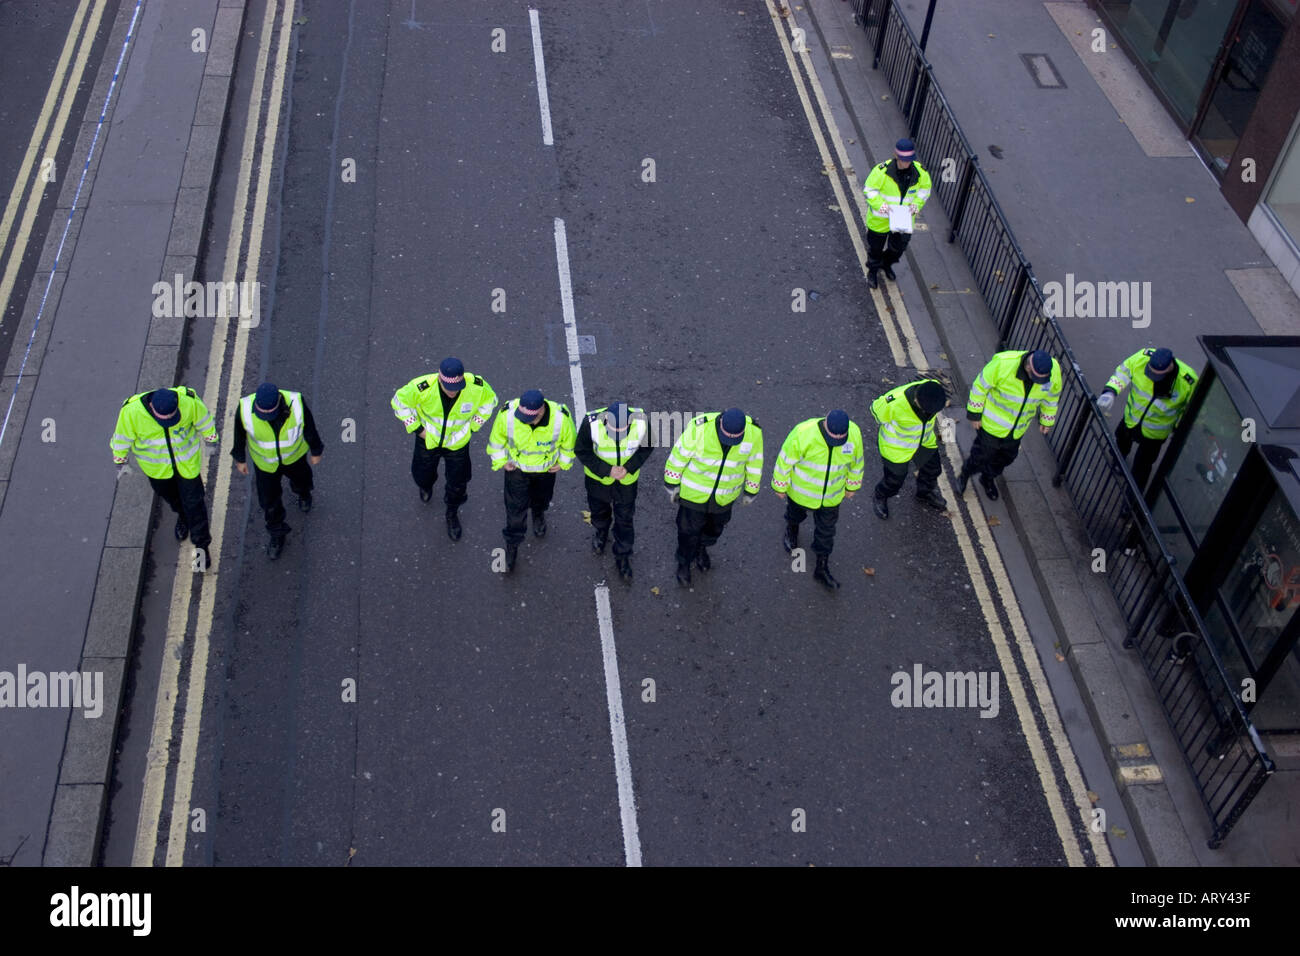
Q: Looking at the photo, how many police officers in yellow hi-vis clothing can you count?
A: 11